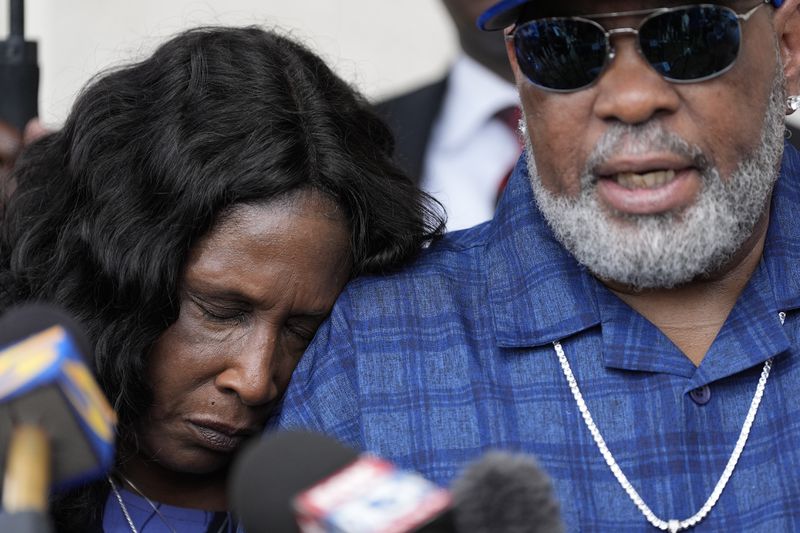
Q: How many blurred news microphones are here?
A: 3